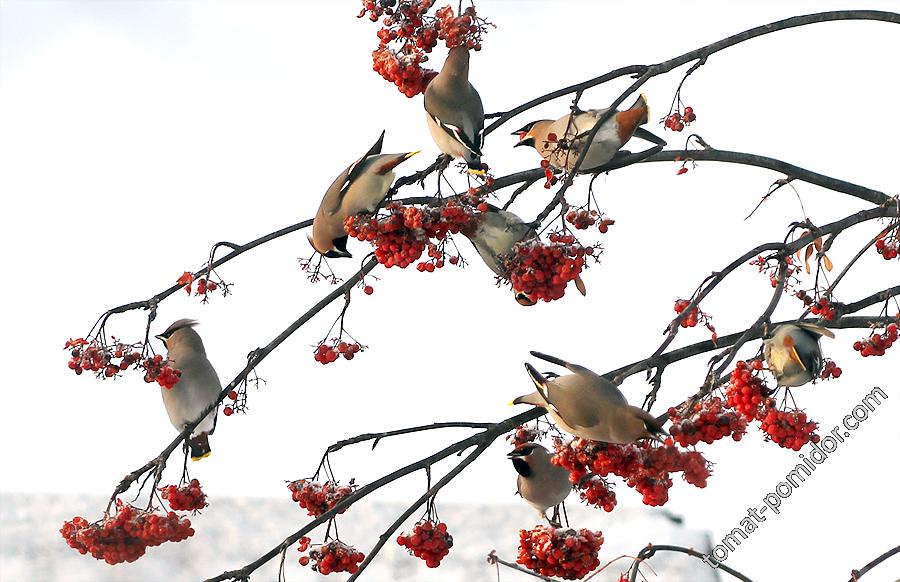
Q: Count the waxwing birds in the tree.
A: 8